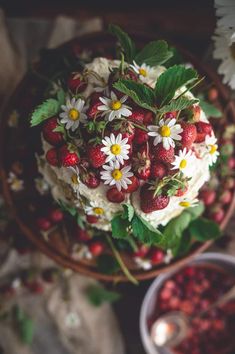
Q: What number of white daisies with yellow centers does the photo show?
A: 11